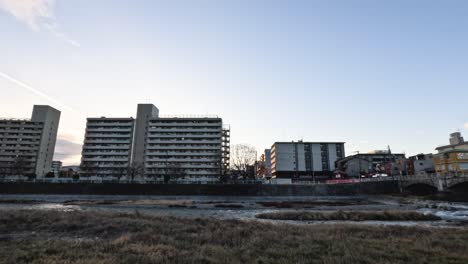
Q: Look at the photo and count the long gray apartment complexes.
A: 2